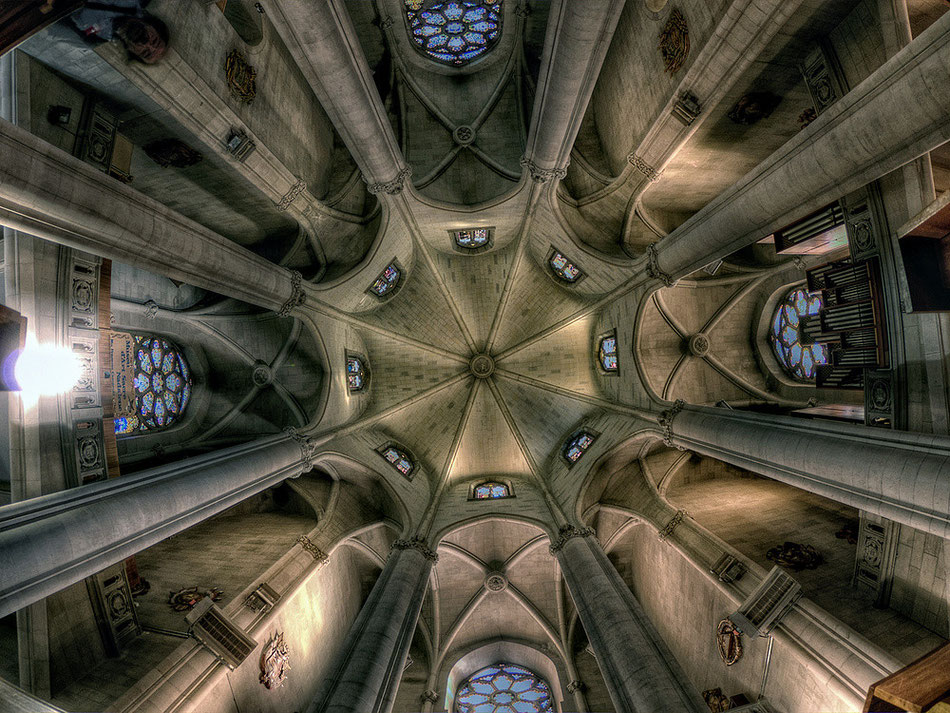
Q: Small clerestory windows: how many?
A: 8